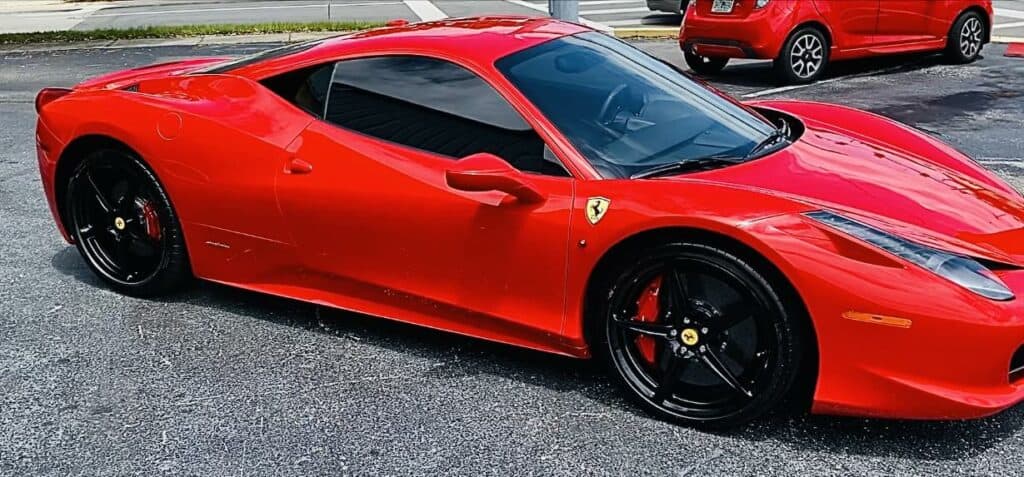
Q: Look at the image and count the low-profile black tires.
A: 2